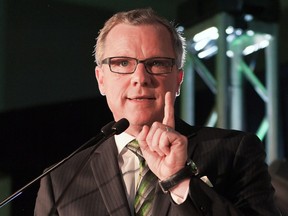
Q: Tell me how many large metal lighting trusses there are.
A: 1